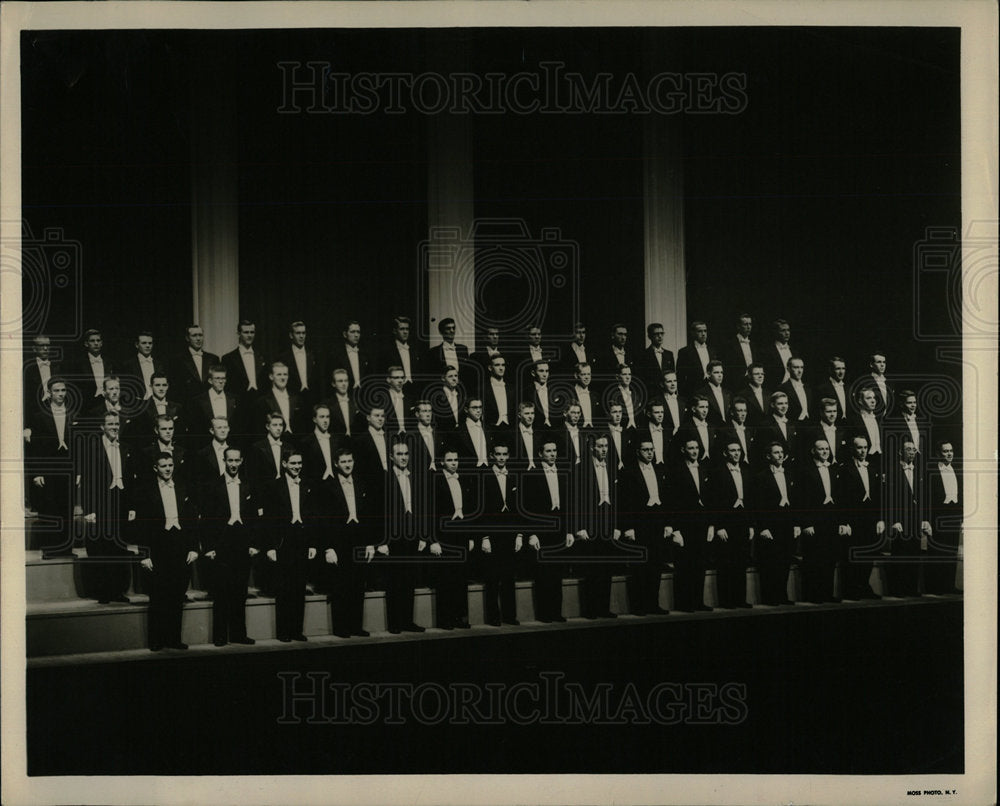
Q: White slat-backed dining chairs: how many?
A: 0